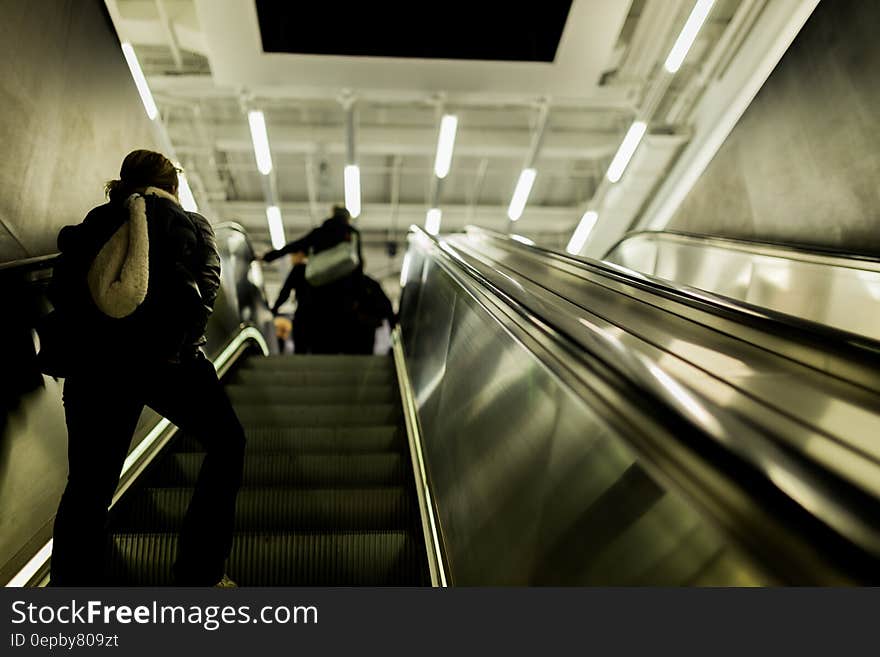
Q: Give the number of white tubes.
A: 11